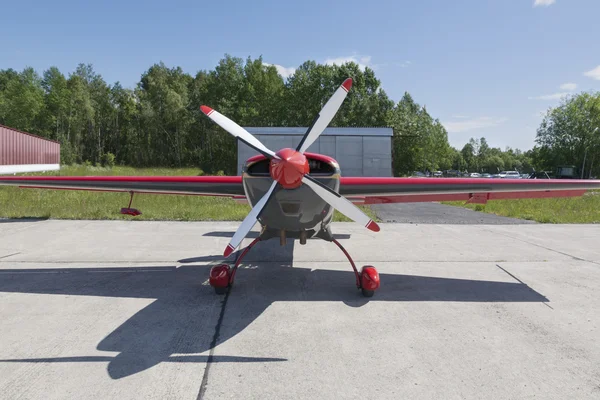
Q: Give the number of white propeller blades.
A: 4